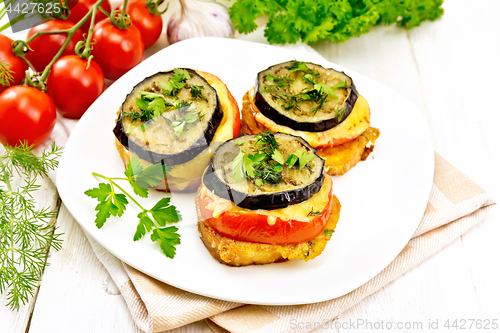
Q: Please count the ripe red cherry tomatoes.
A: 7